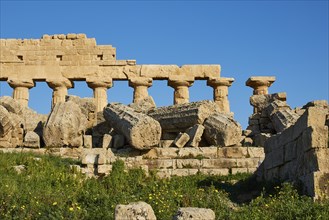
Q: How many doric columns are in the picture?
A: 7